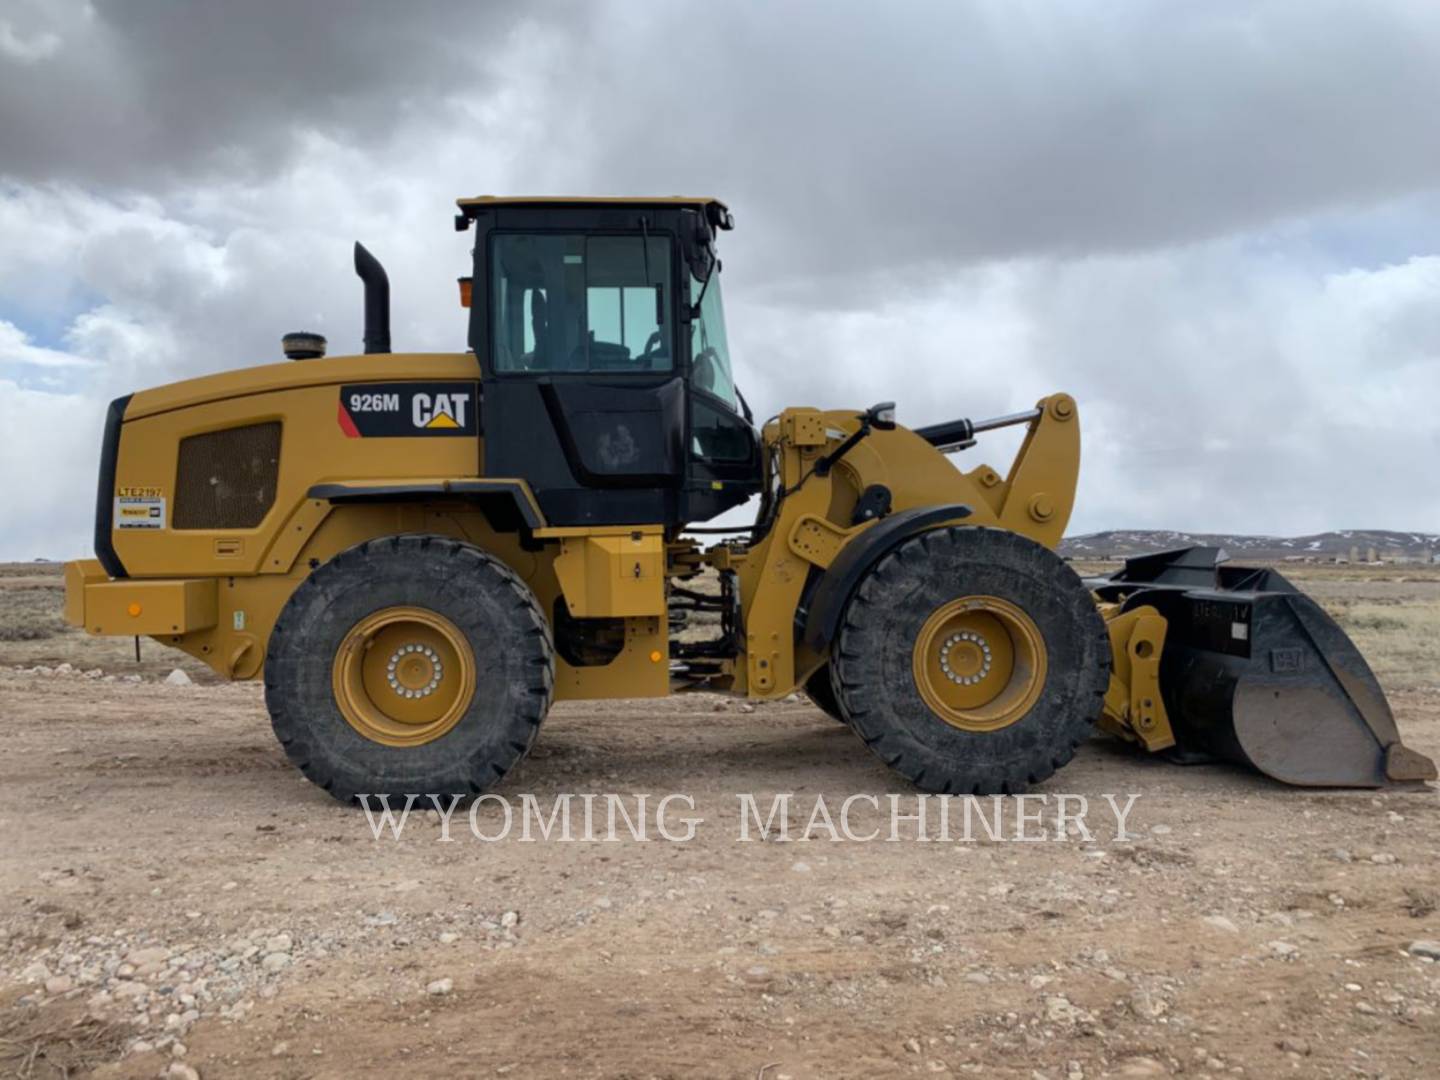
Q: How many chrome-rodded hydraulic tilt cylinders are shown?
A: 1